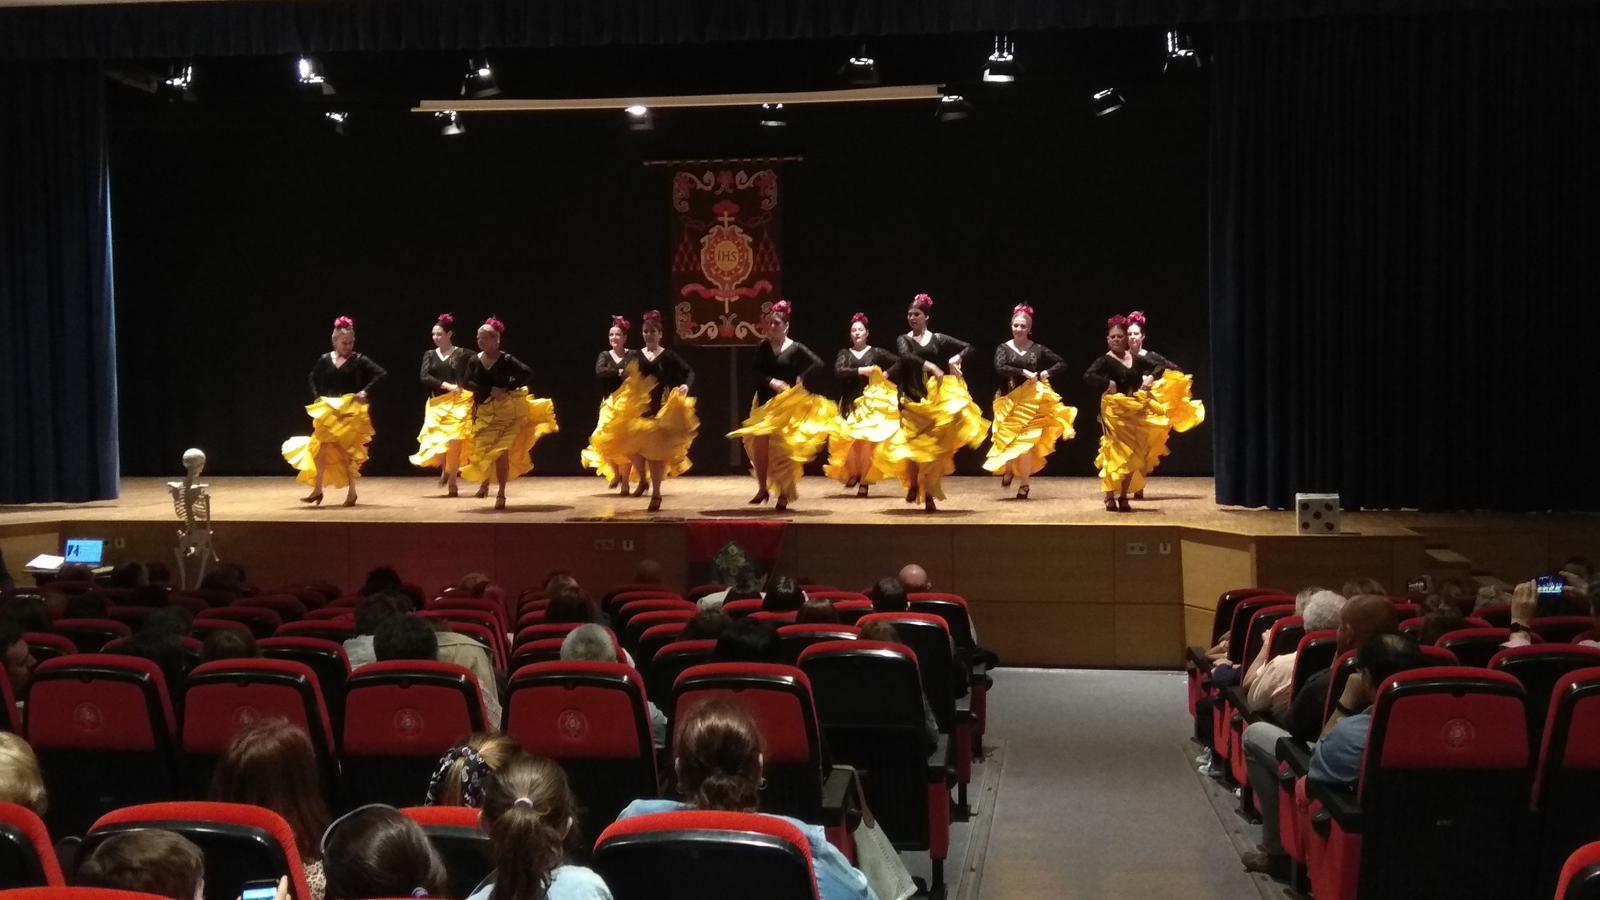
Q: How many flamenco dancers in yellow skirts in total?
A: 11